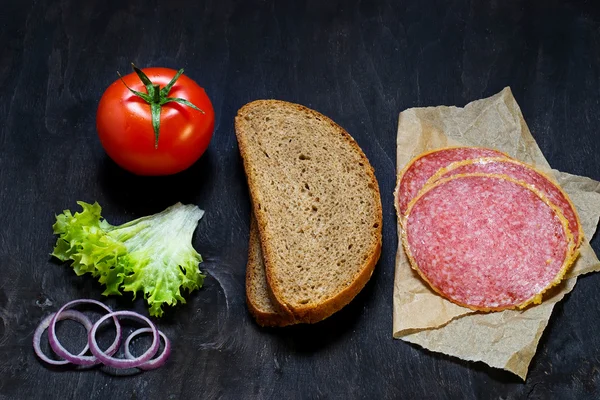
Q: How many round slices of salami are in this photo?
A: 3